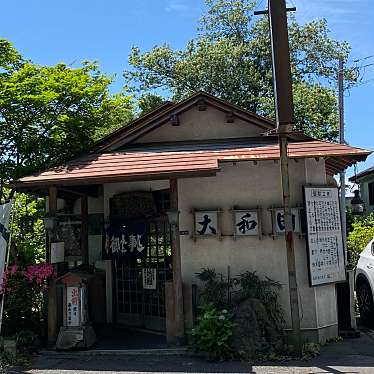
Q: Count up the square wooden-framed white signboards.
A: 3